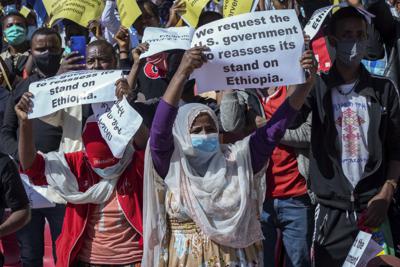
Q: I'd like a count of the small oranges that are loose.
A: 0